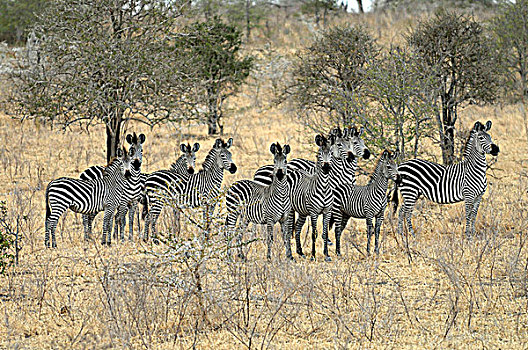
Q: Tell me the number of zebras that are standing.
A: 10